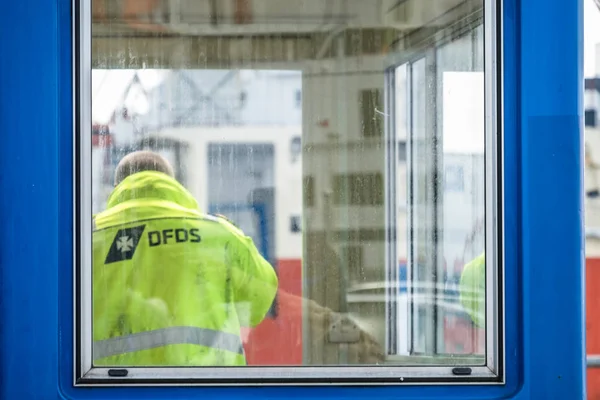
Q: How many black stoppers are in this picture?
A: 2